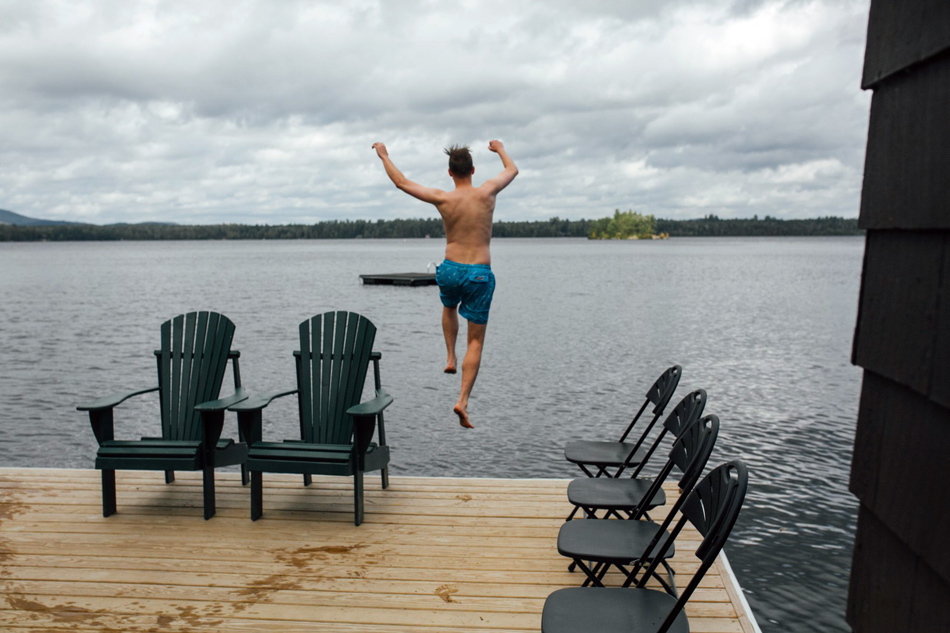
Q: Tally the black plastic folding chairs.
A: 4